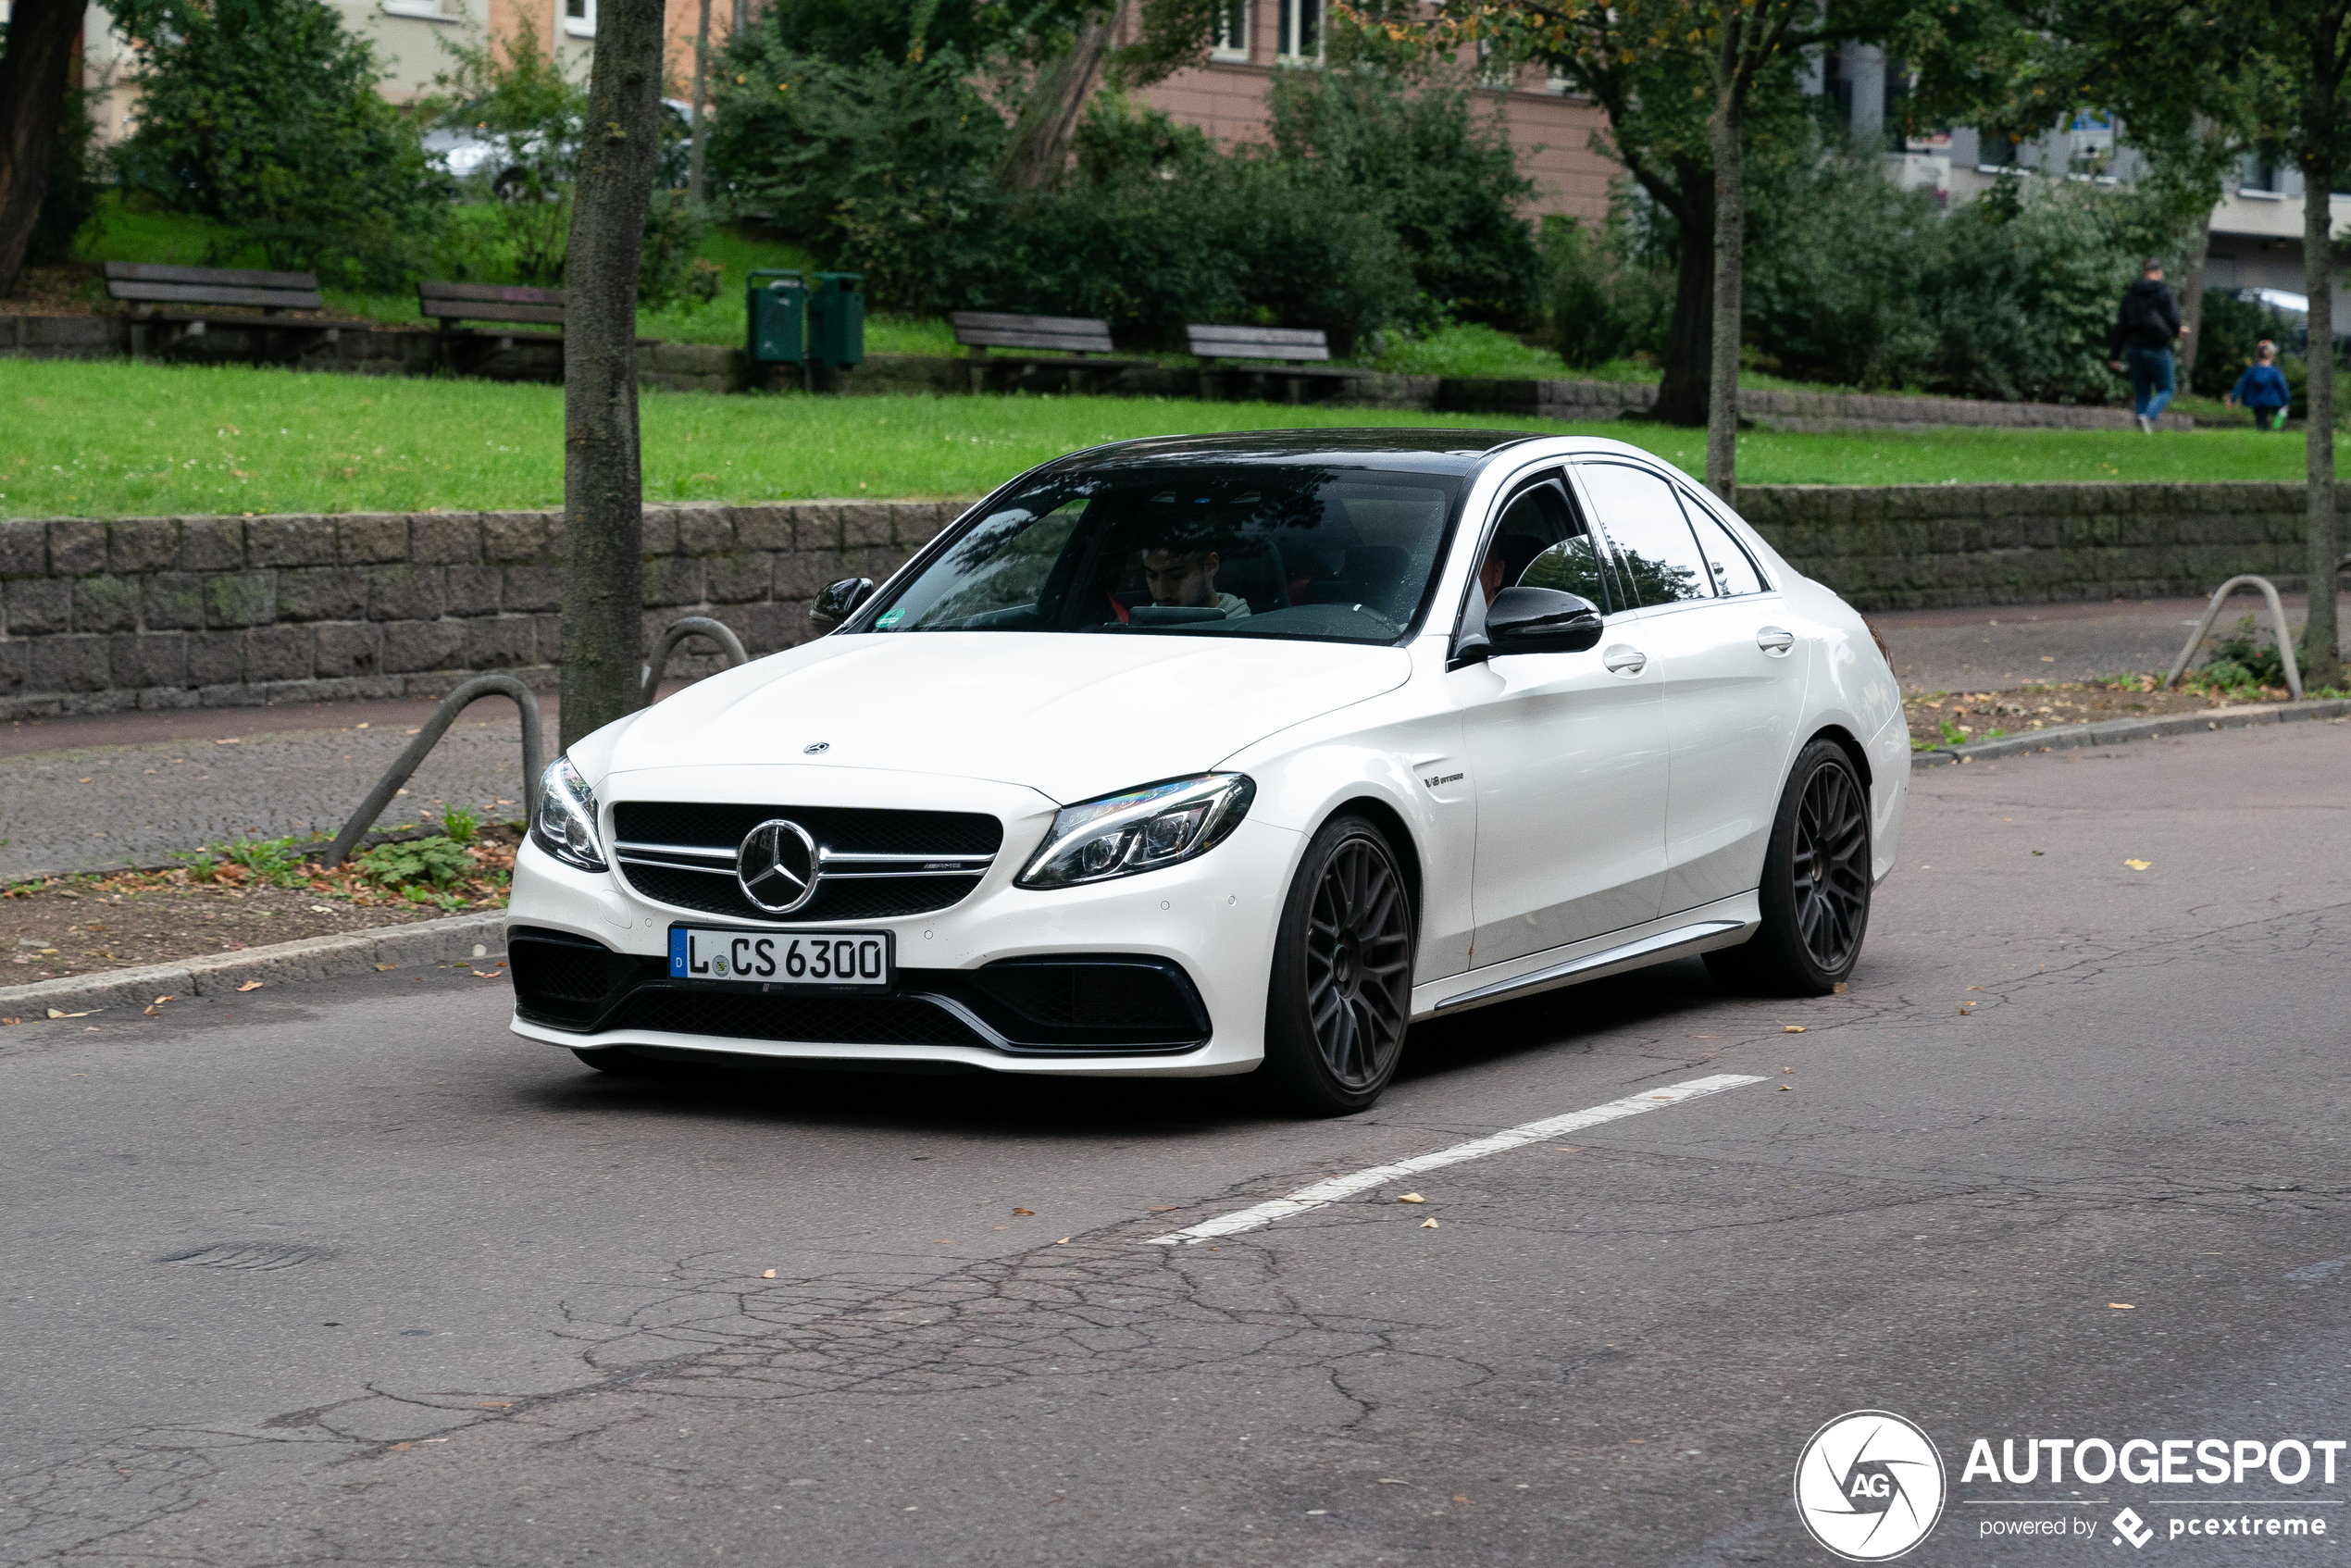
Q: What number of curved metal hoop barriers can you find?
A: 3